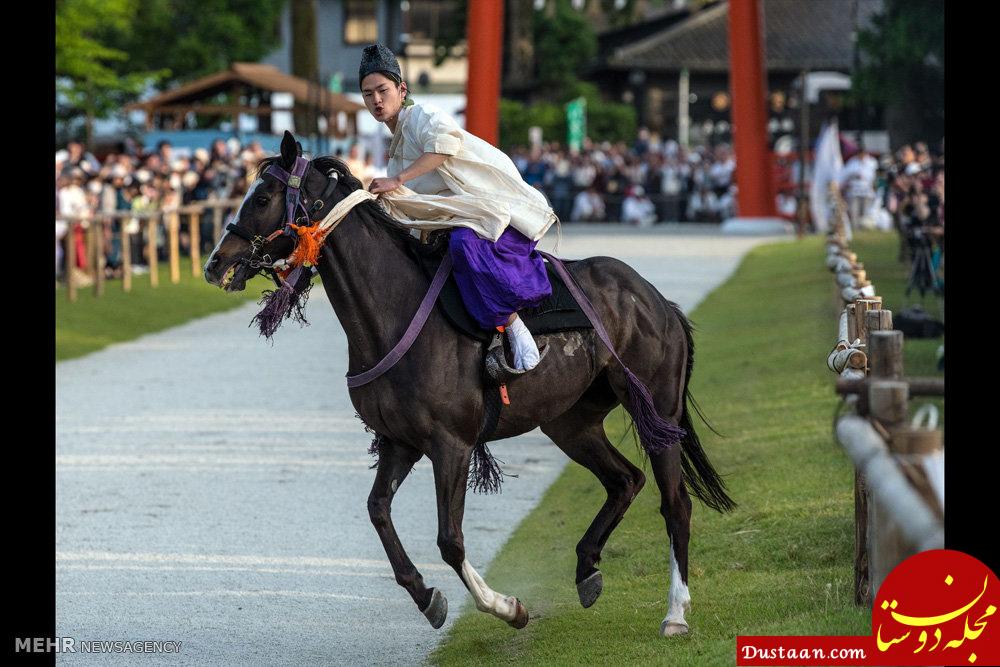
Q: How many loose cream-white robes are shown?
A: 1